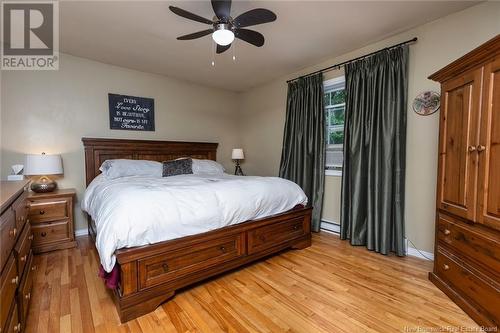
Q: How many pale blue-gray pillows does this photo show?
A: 2